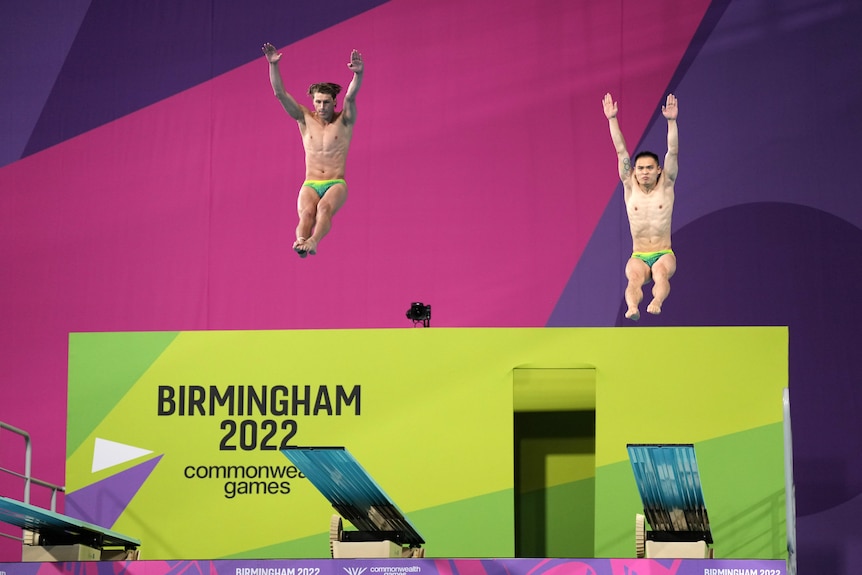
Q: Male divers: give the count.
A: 2